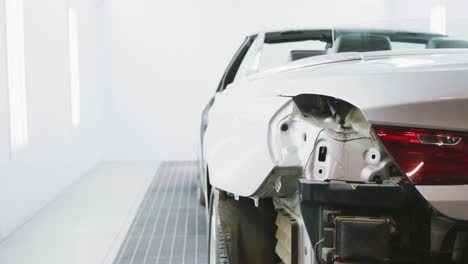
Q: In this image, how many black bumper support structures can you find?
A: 1